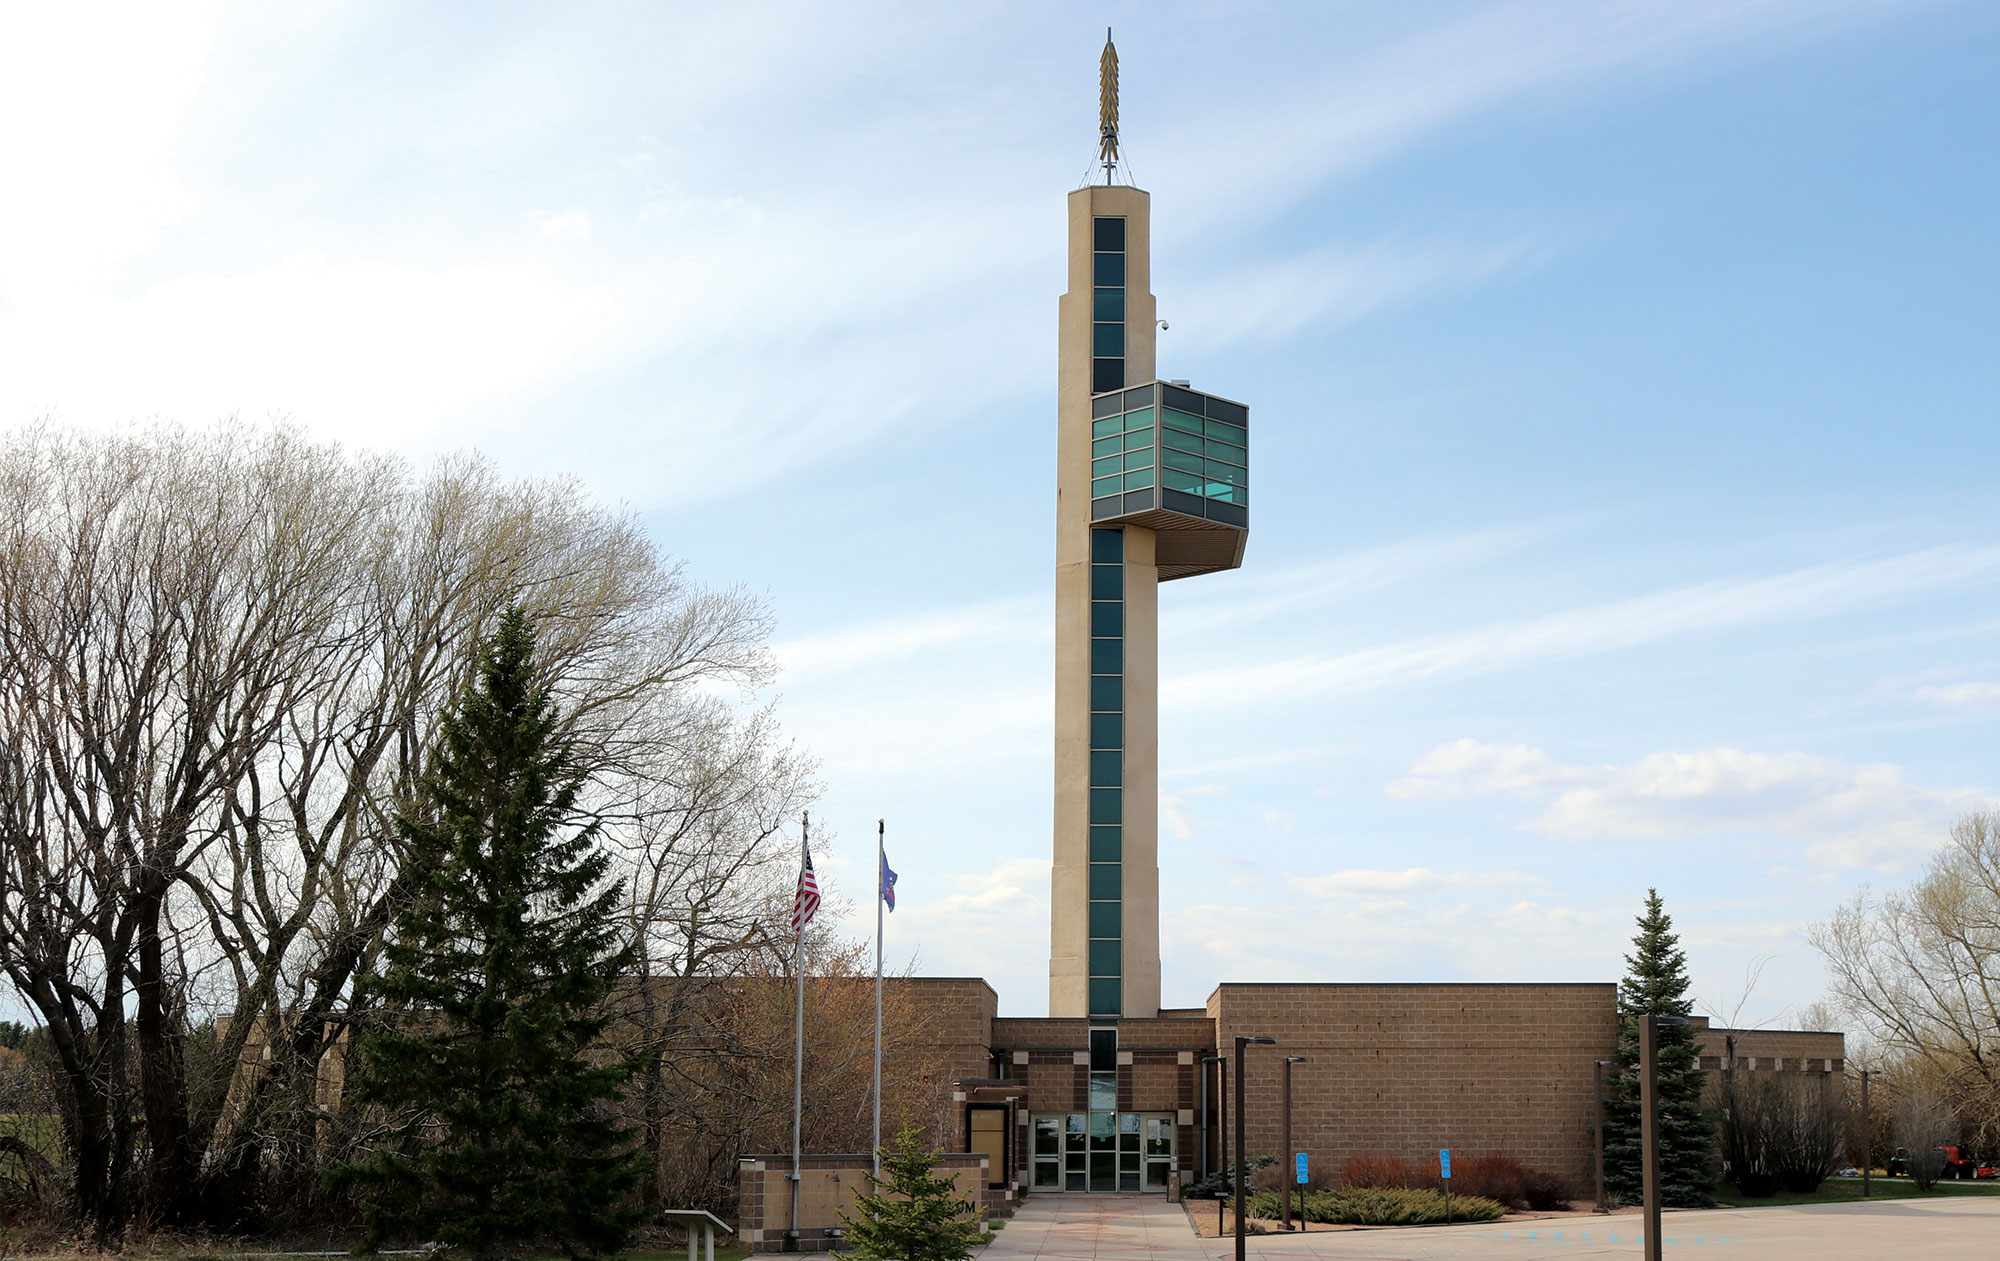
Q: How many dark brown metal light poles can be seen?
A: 6